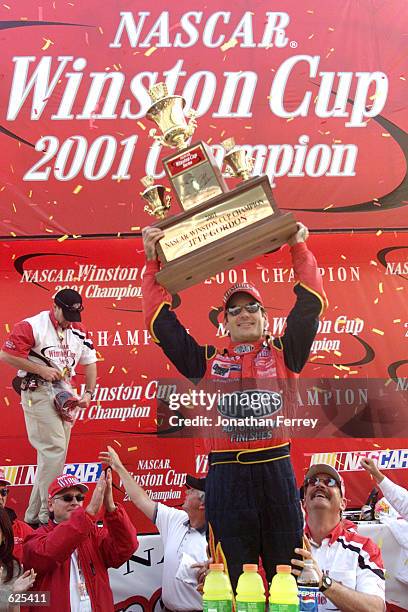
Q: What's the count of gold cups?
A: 3